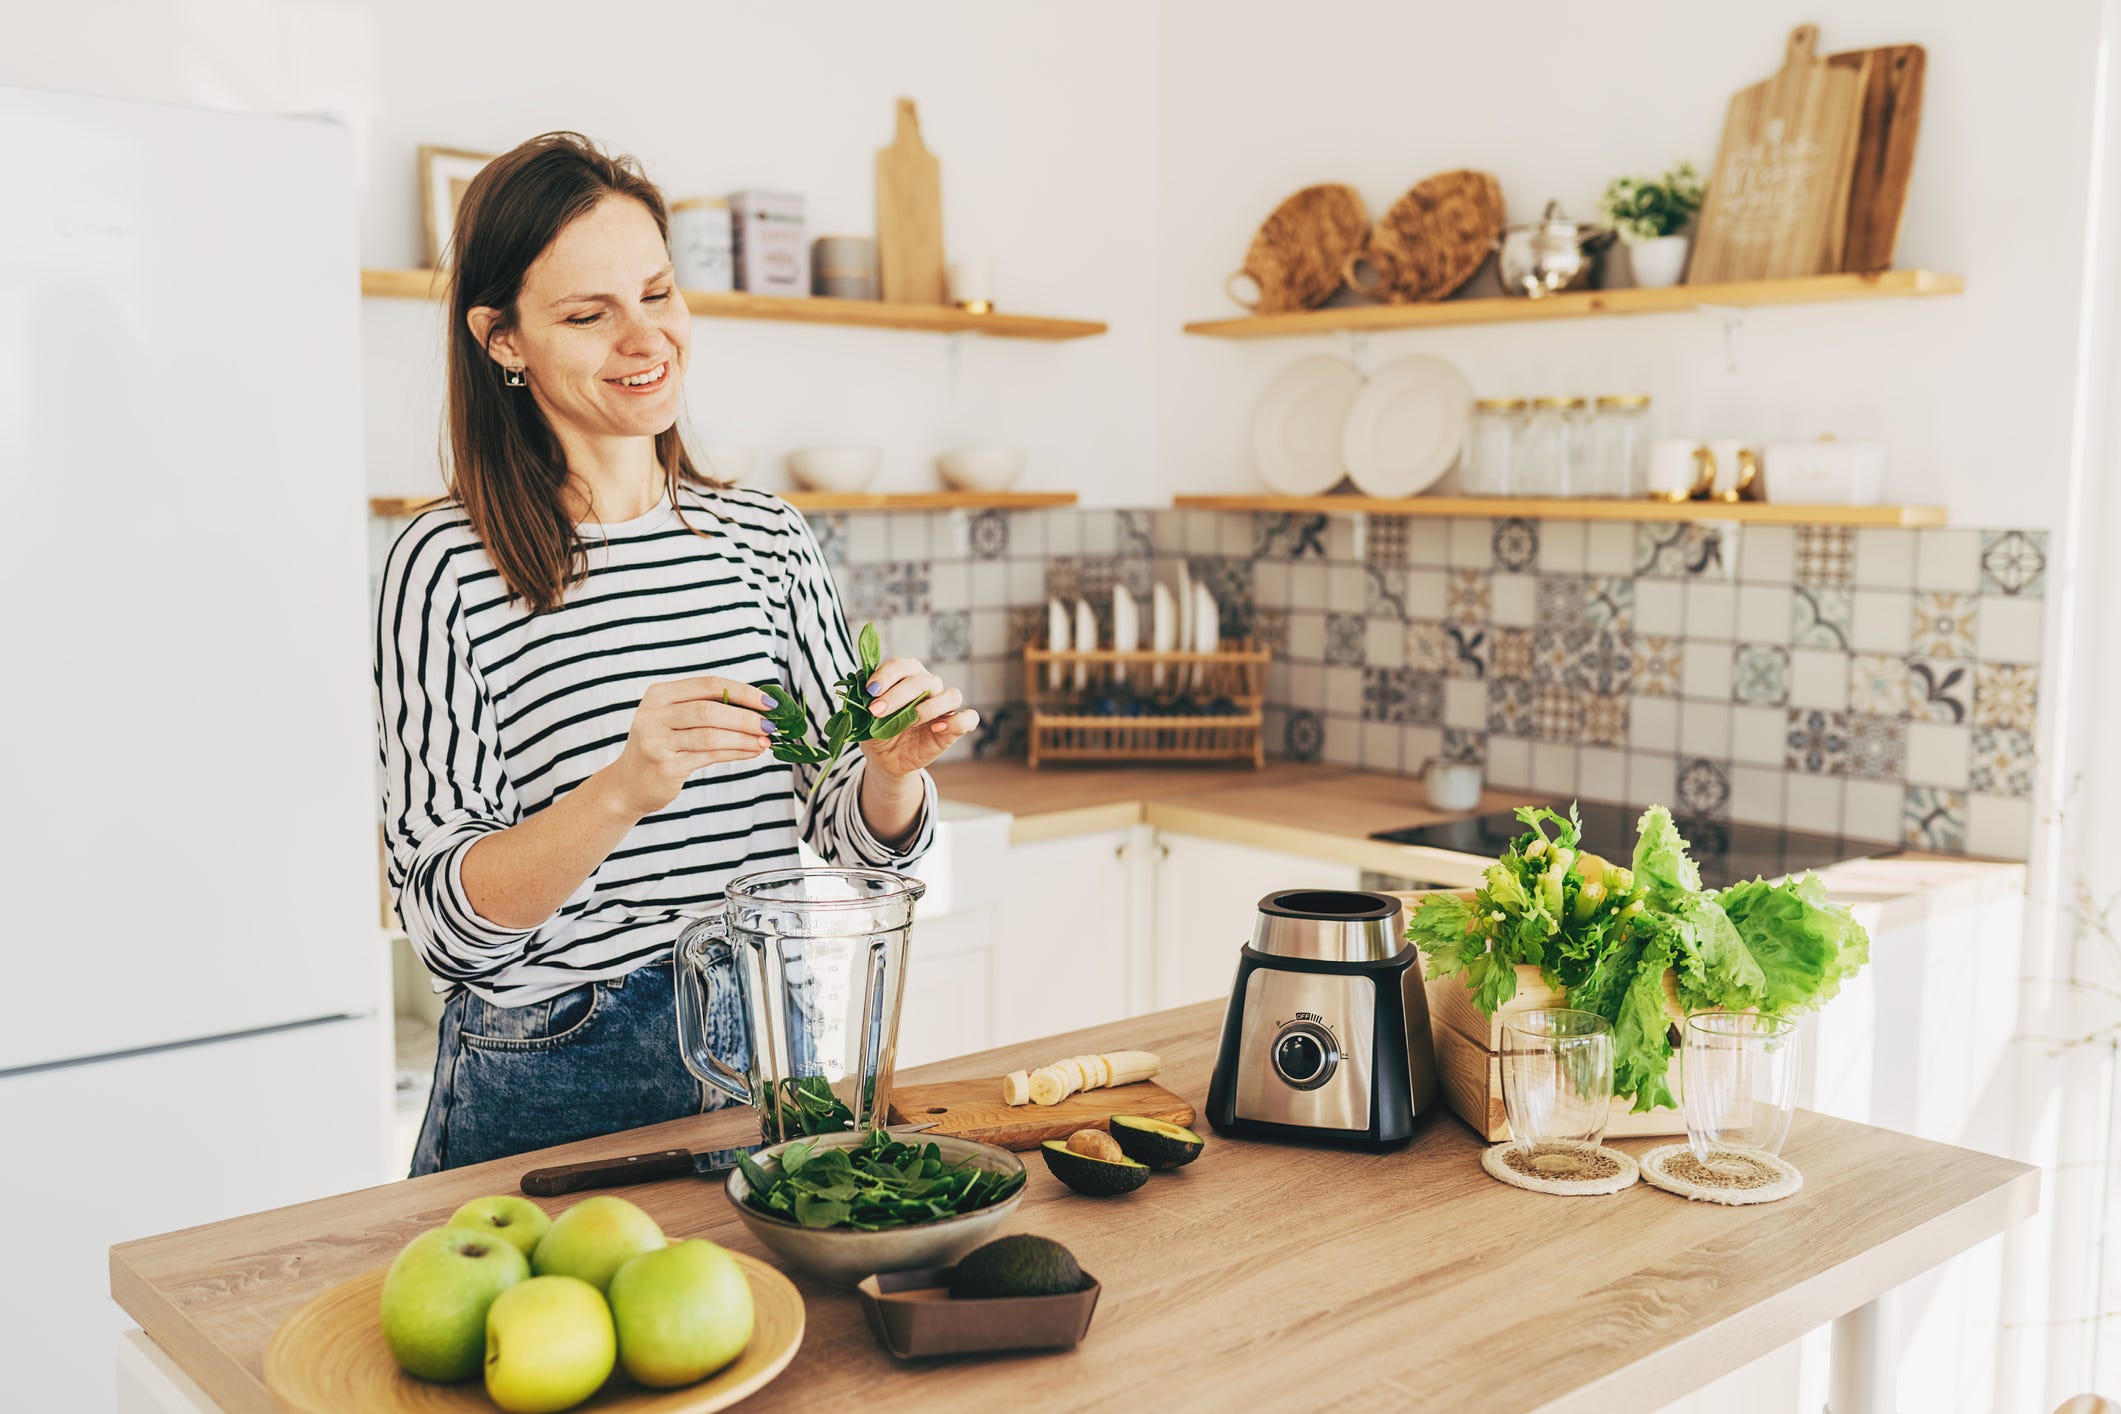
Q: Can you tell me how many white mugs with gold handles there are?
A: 2